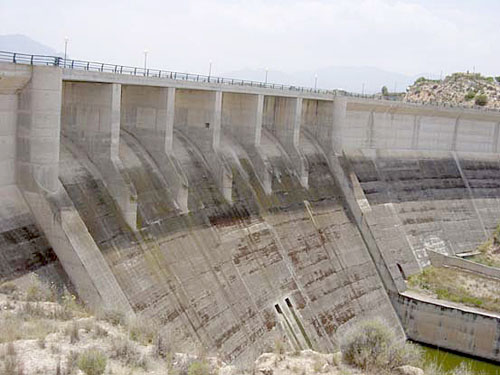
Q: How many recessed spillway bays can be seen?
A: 6